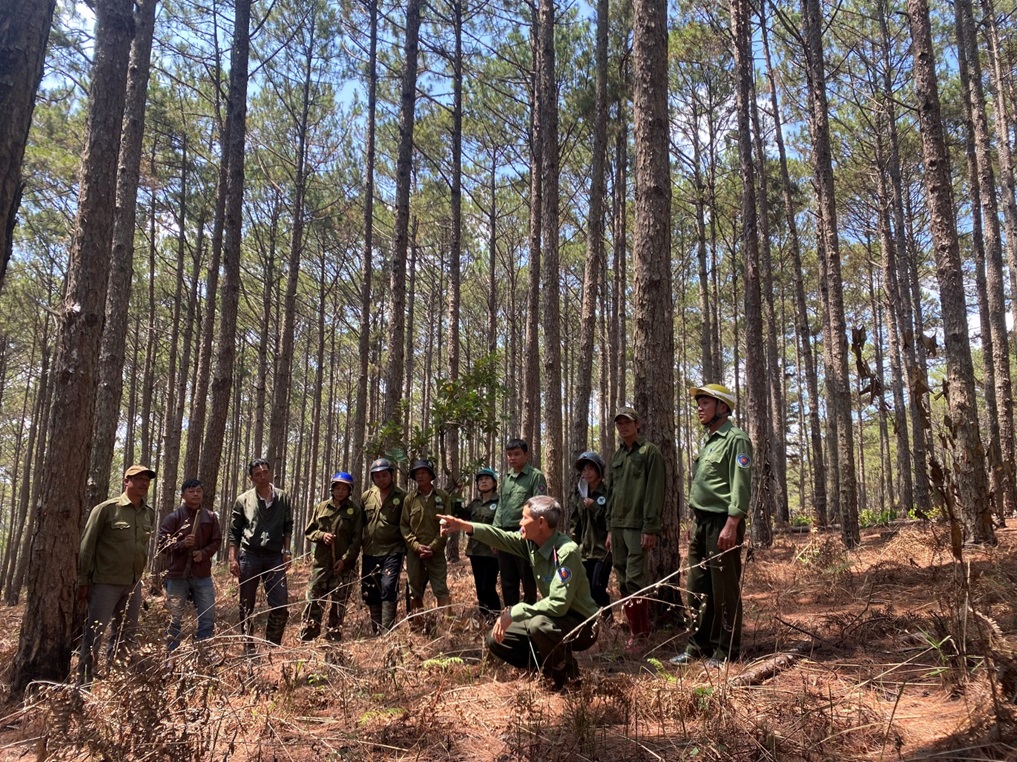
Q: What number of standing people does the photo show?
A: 11